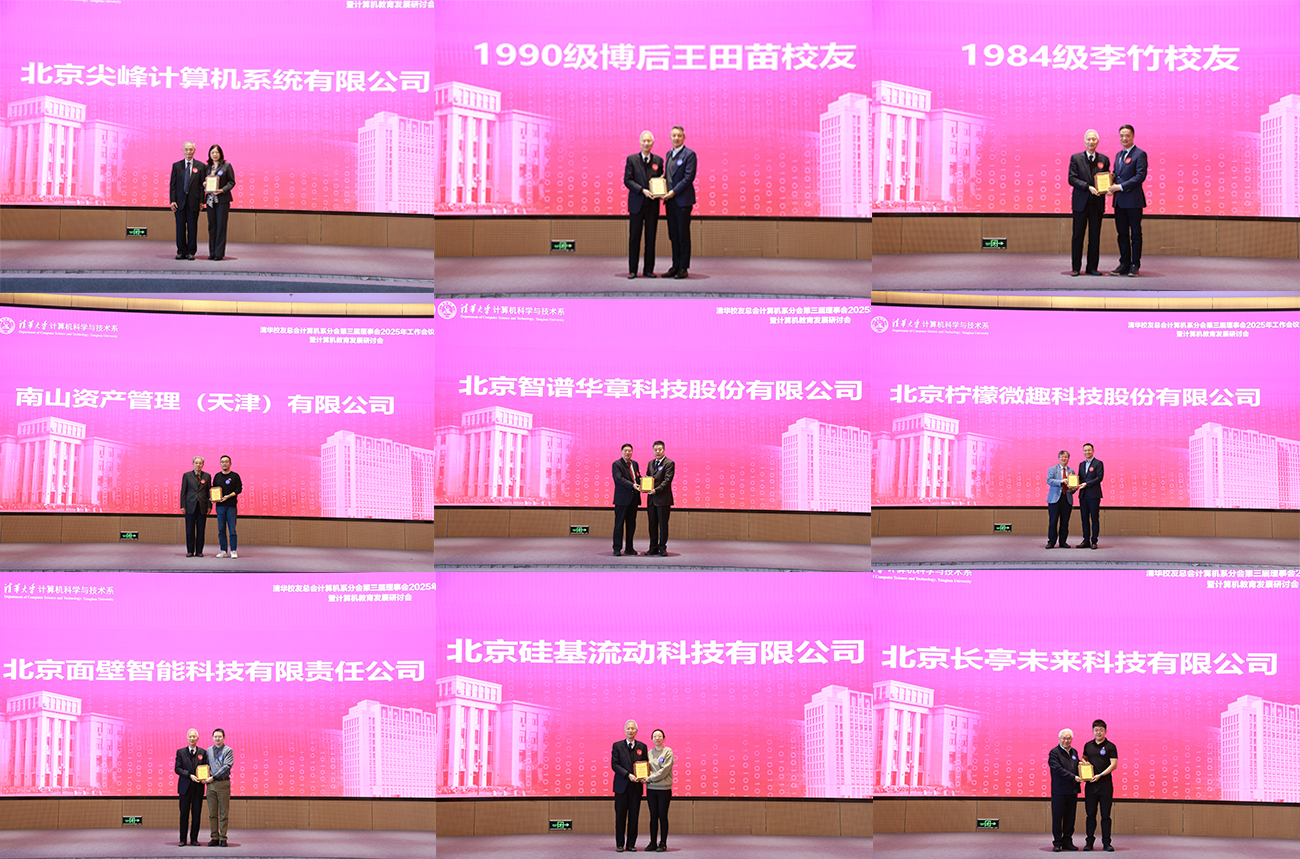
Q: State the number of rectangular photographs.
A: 9